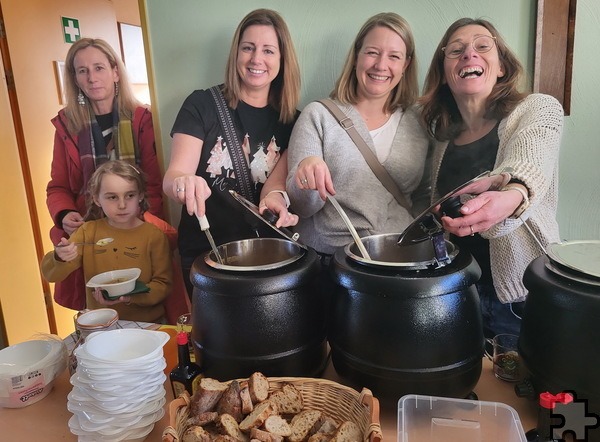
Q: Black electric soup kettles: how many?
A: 3